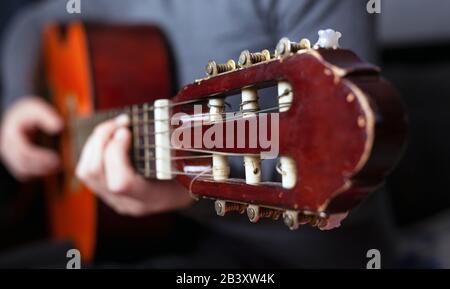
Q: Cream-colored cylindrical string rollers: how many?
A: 6